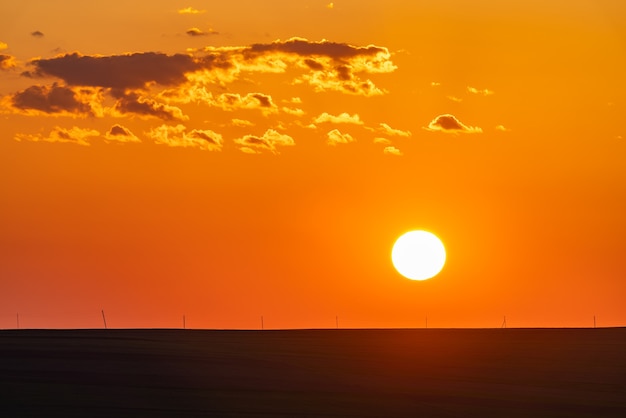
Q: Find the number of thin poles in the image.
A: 8